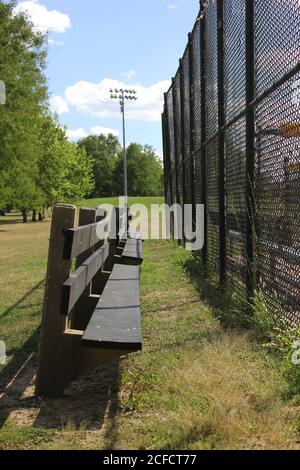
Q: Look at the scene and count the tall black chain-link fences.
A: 1